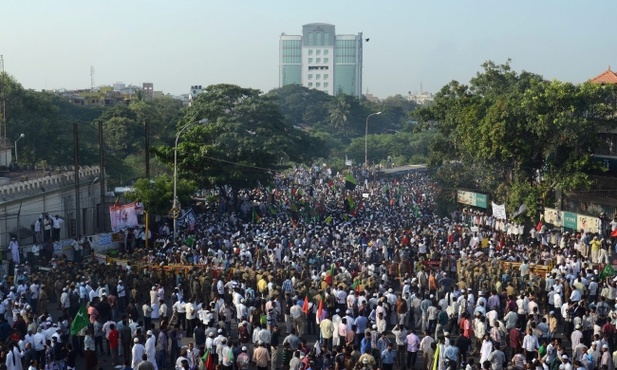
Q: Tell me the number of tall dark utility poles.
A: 3